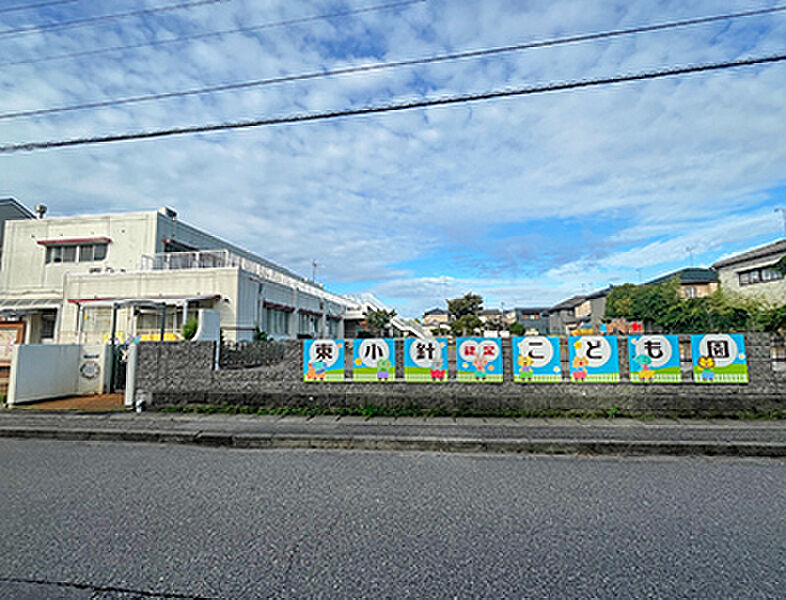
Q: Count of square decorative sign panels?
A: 8